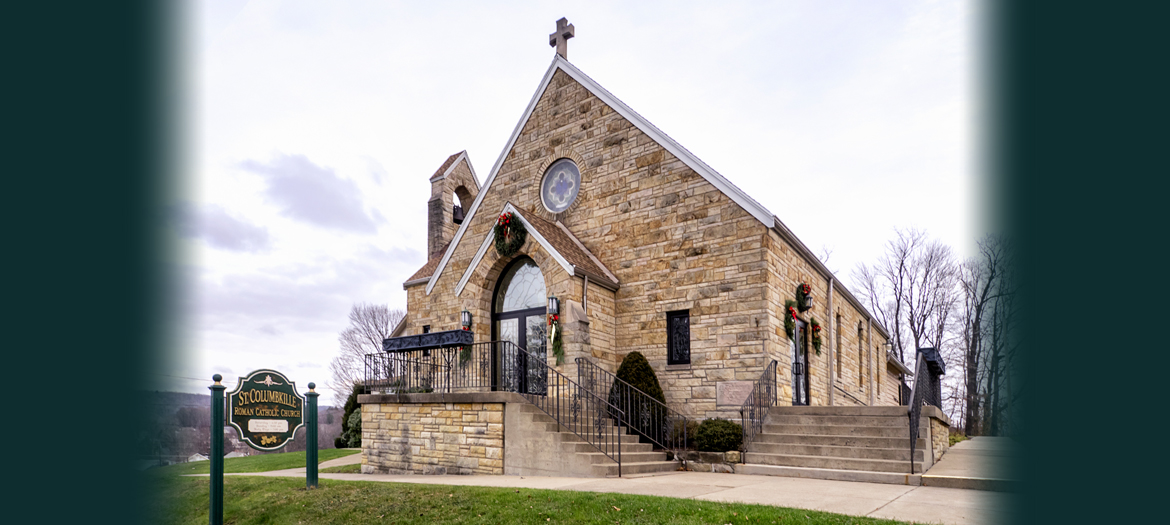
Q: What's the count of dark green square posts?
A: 2